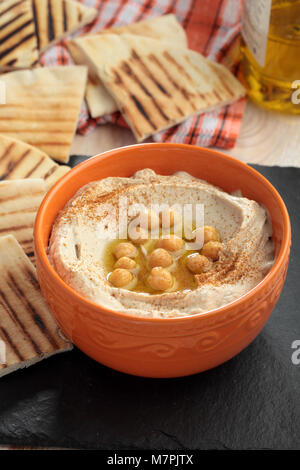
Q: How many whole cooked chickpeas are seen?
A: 12